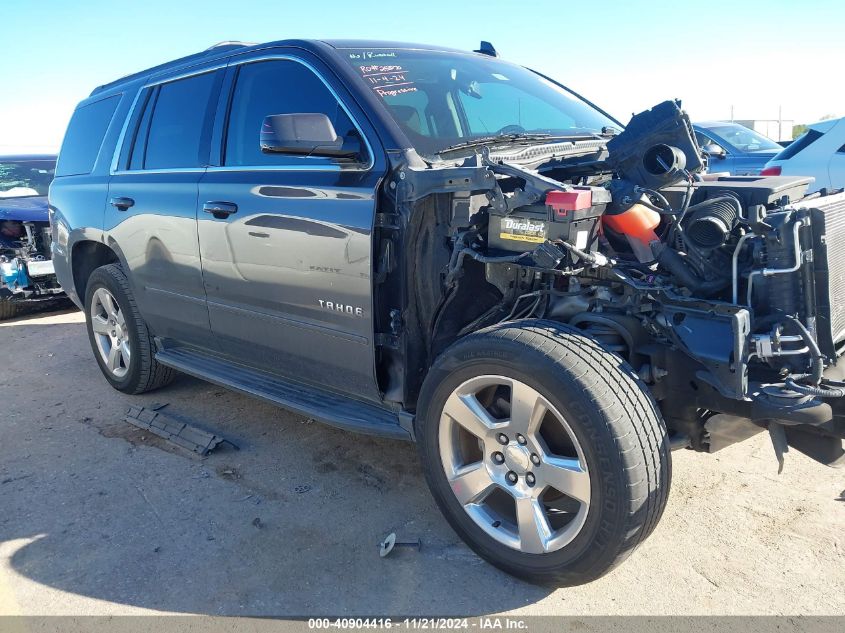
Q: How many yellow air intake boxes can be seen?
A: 0